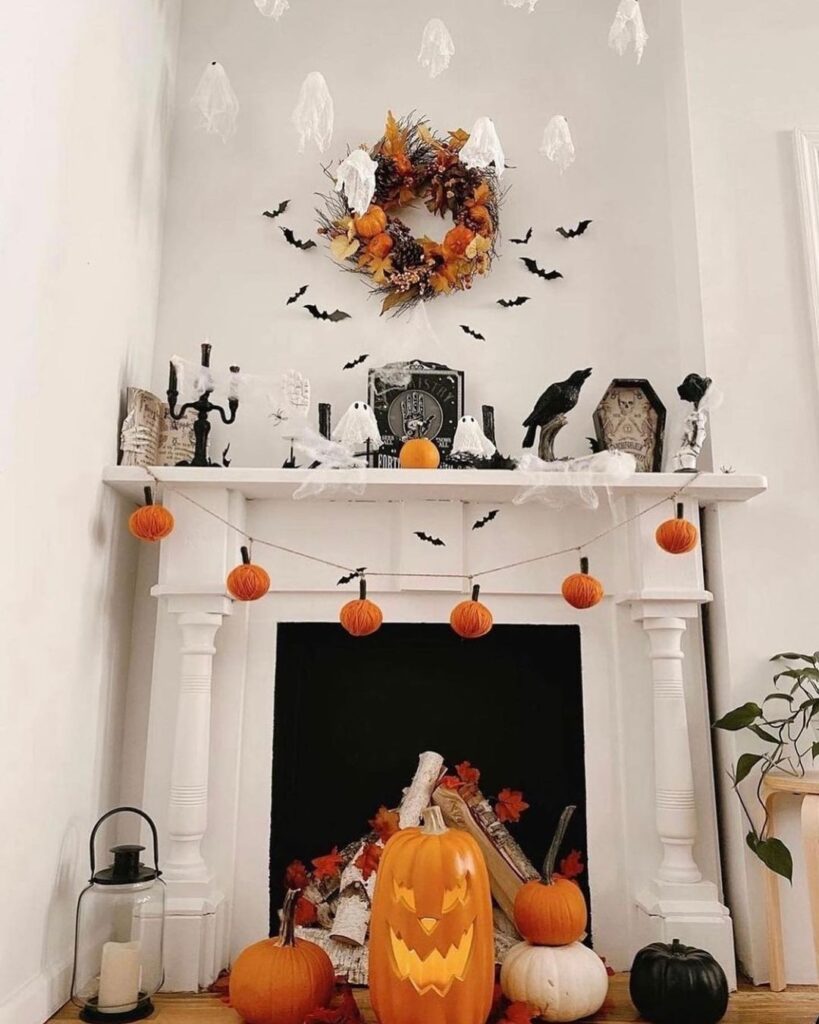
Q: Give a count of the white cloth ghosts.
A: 11